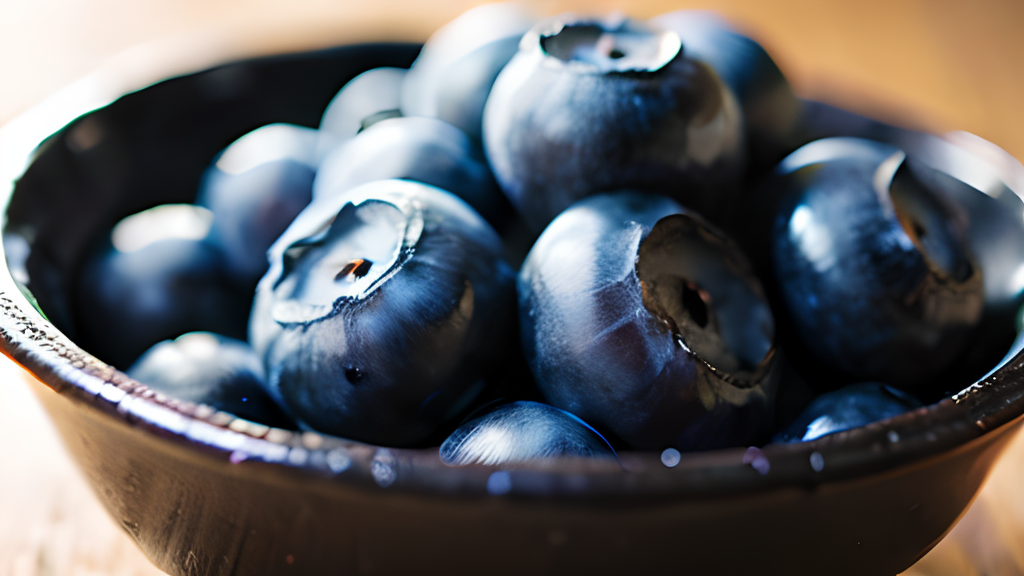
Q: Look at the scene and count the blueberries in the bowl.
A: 13